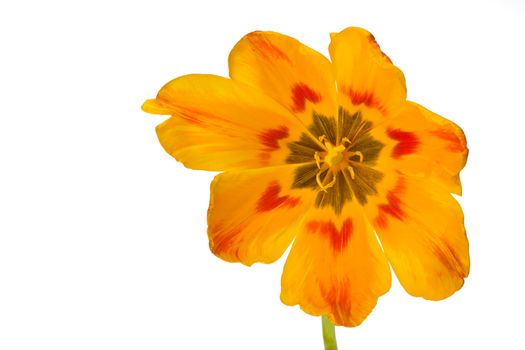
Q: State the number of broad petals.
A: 7